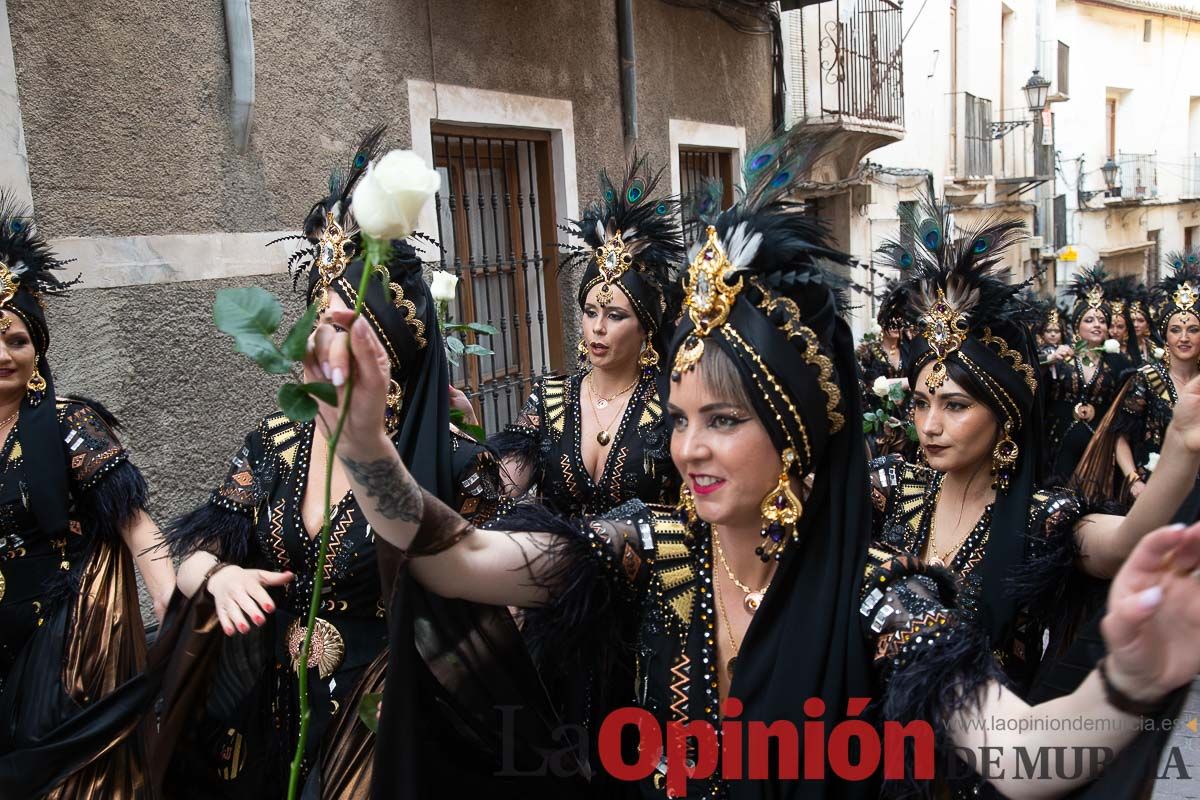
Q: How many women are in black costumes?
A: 11